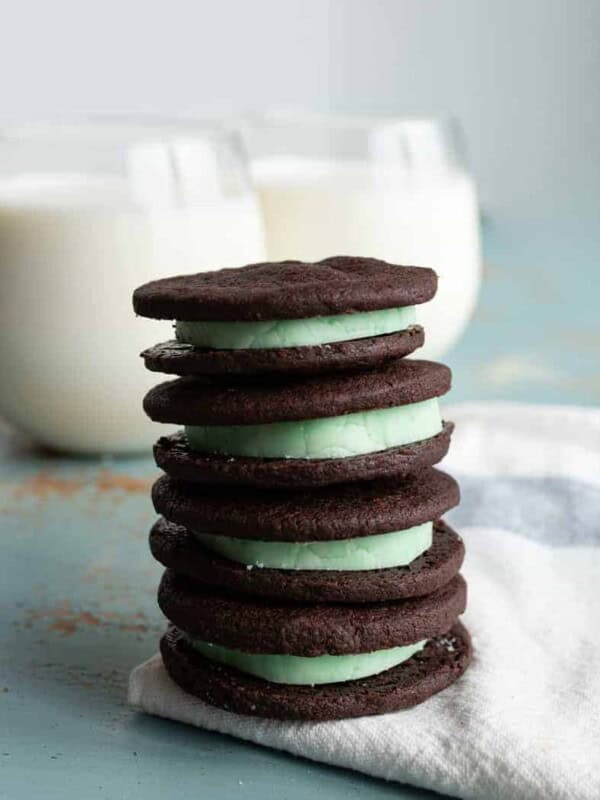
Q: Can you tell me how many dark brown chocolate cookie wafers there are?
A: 8